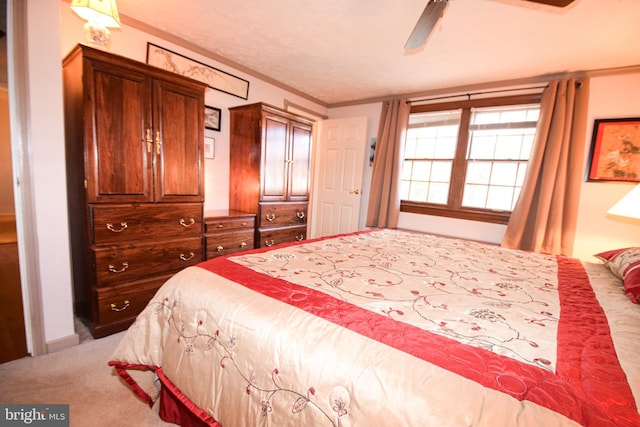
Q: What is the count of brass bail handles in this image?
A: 9